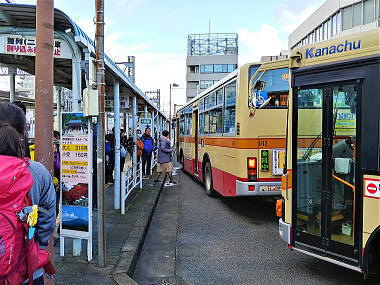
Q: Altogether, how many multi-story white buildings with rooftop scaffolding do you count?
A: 1